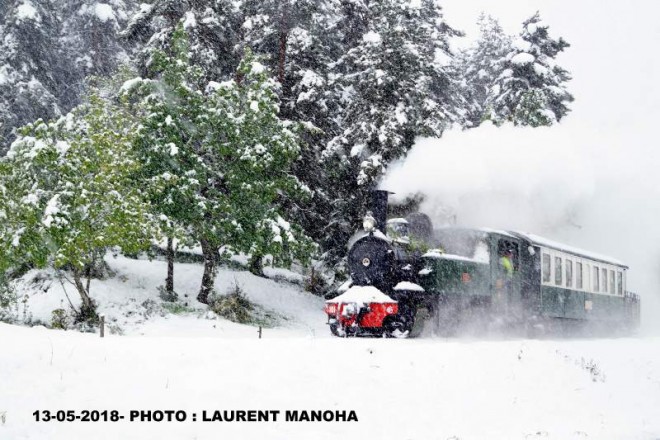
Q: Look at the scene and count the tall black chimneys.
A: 1